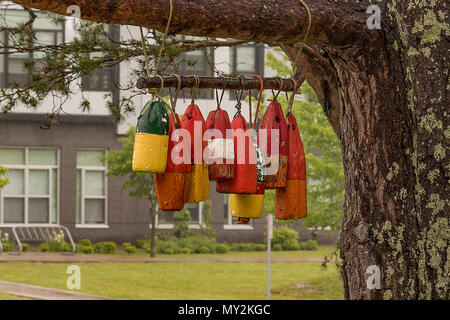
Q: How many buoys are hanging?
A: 8